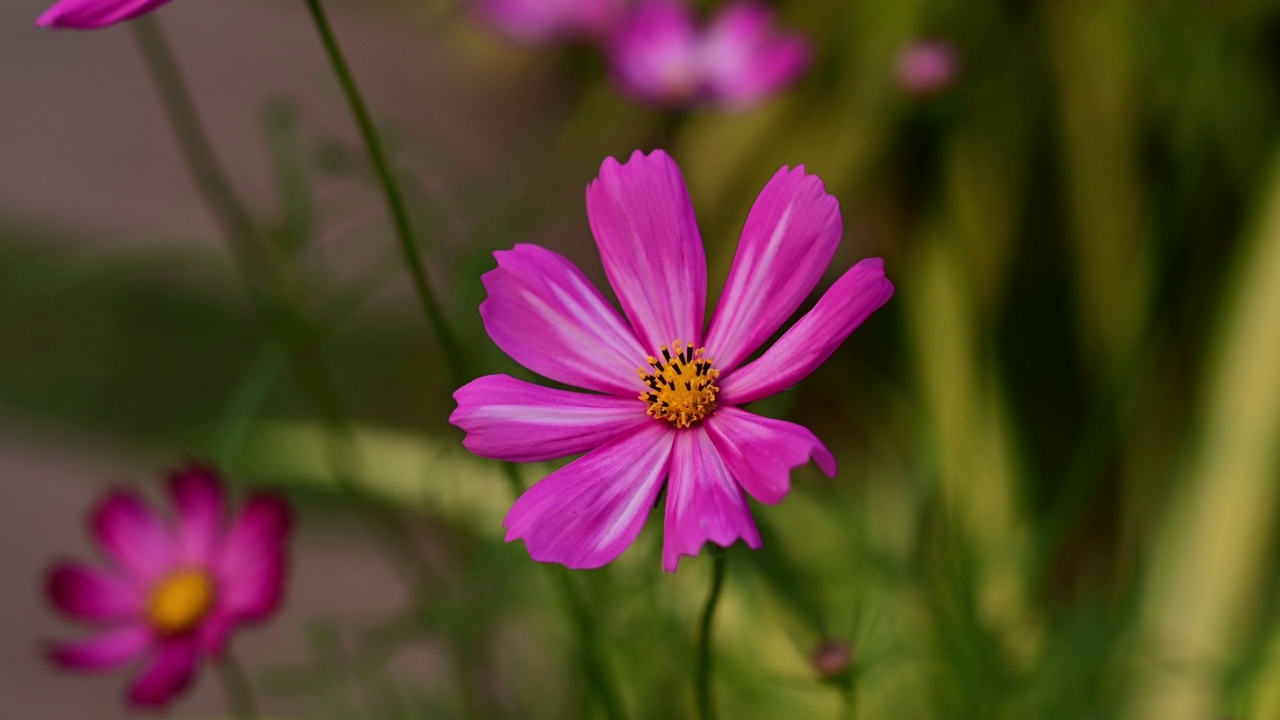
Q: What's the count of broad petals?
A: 8